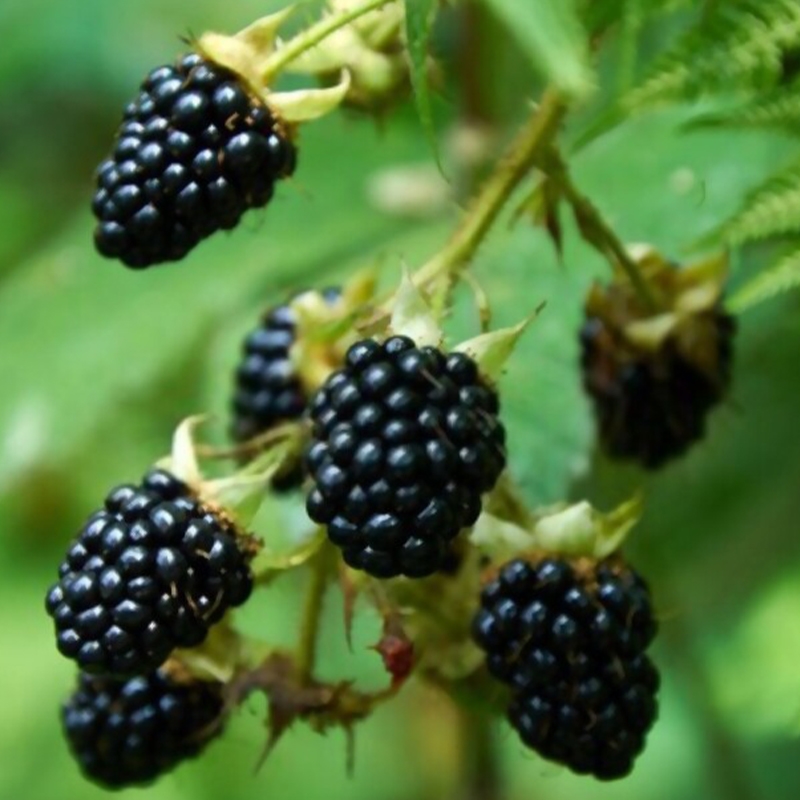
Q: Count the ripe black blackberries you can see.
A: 7